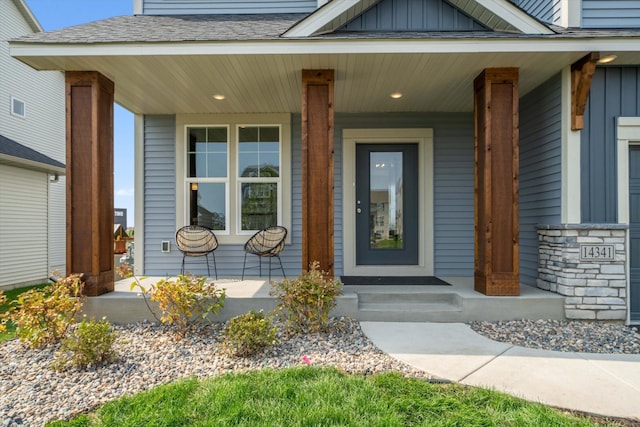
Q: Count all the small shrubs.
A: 5